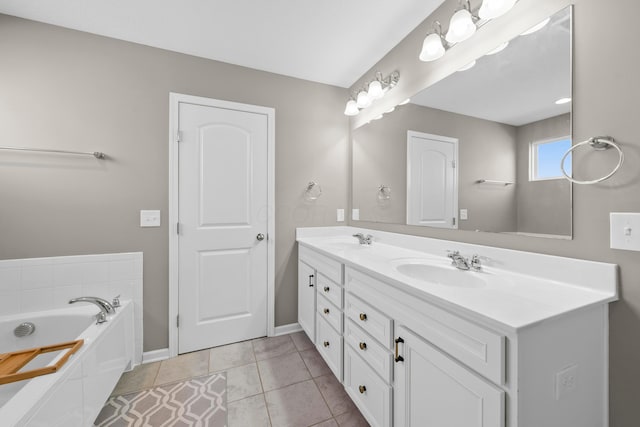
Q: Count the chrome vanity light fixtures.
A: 2